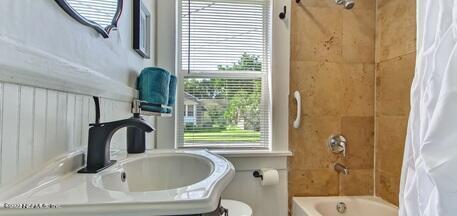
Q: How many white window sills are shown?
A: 1